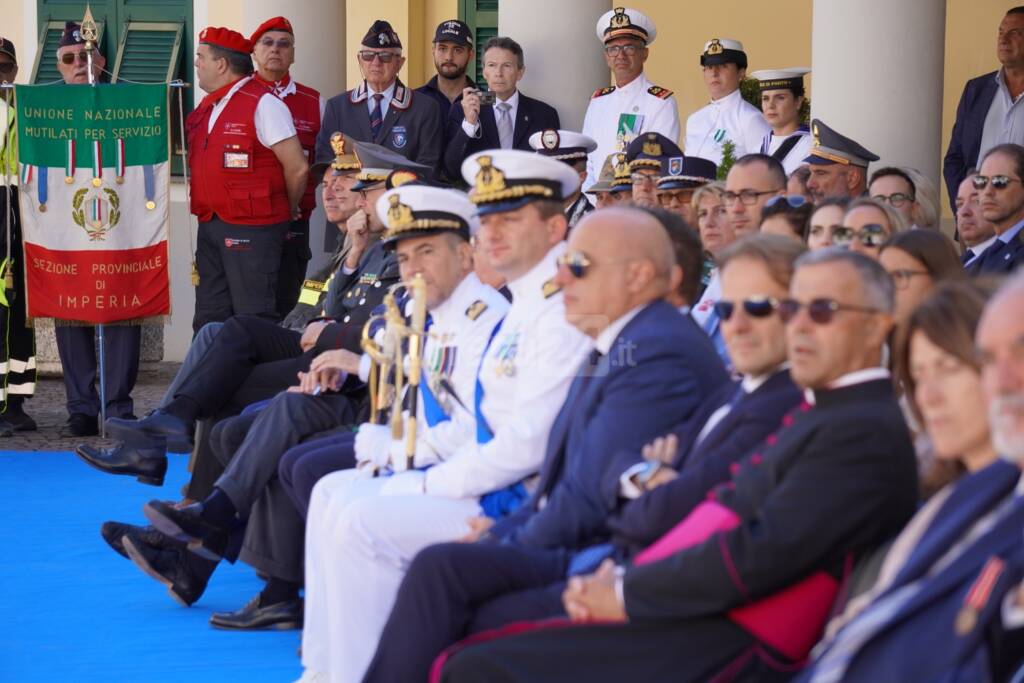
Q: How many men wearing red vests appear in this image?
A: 2